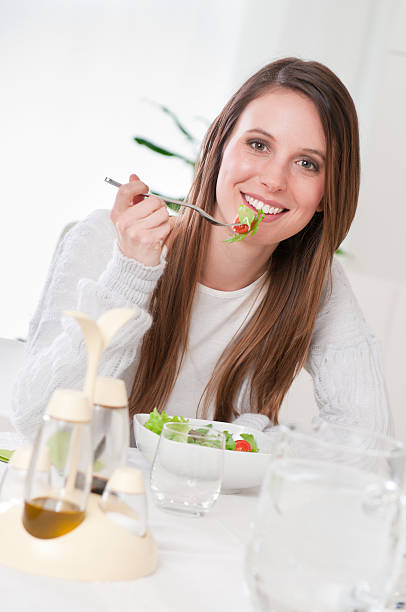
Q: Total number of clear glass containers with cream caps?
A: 4